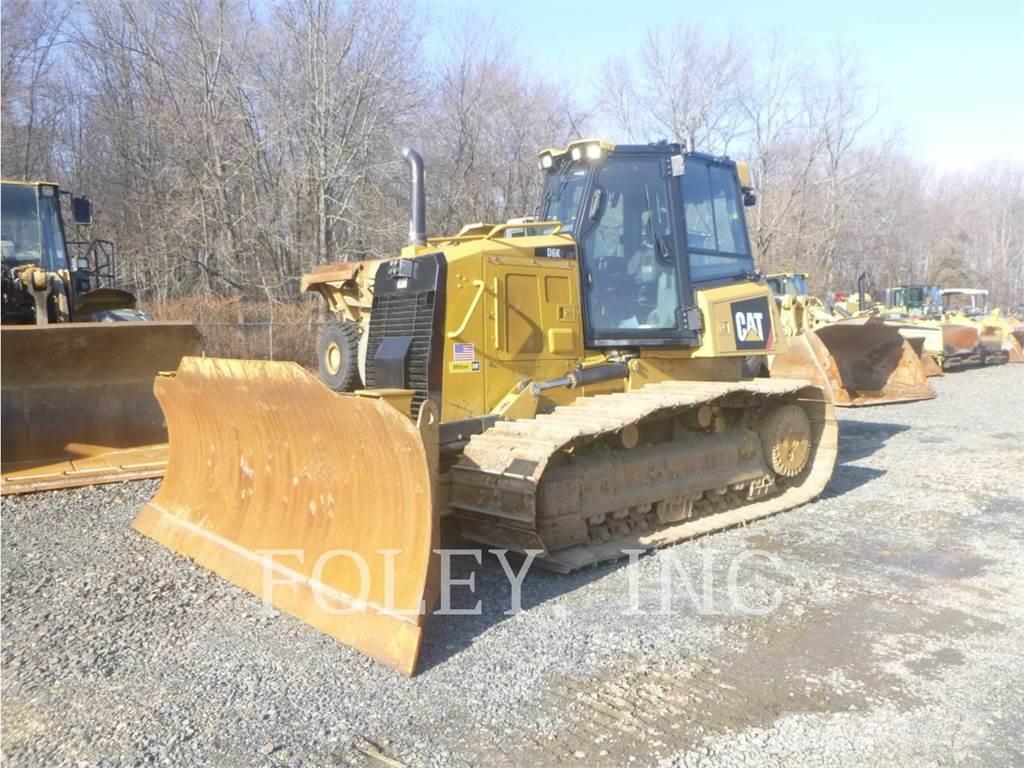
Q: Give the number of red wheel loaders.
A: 0